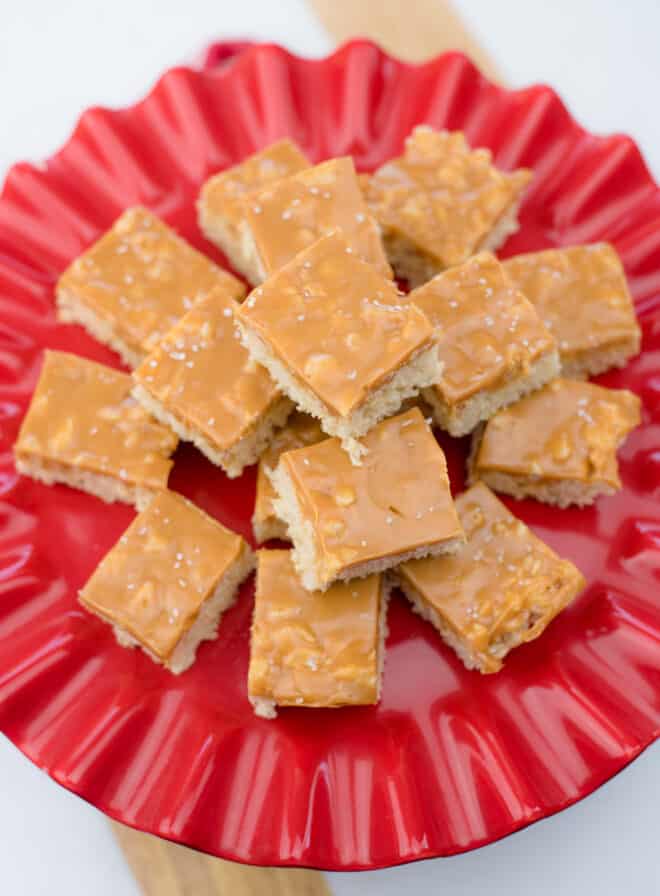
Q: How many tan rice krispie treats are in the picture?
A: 15